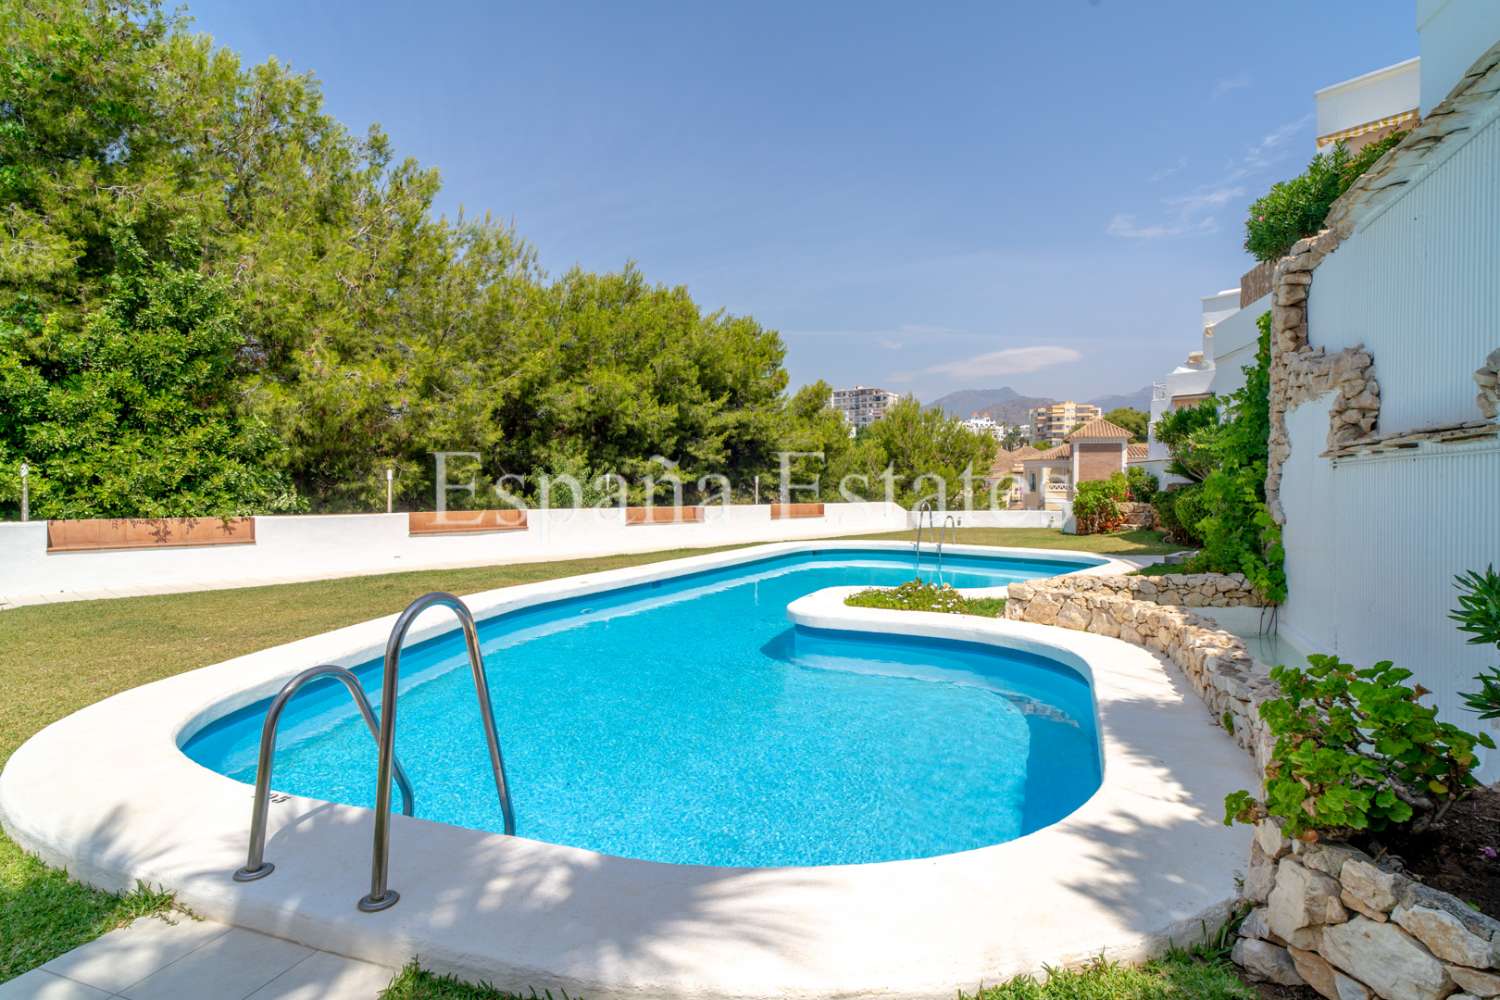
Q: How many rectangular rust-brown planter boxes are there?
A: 4